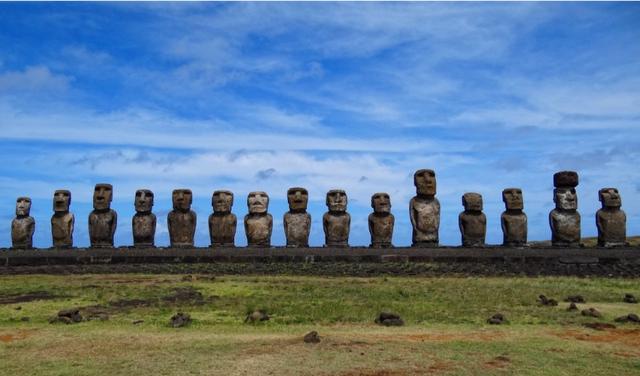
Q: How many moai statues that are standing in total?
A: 15